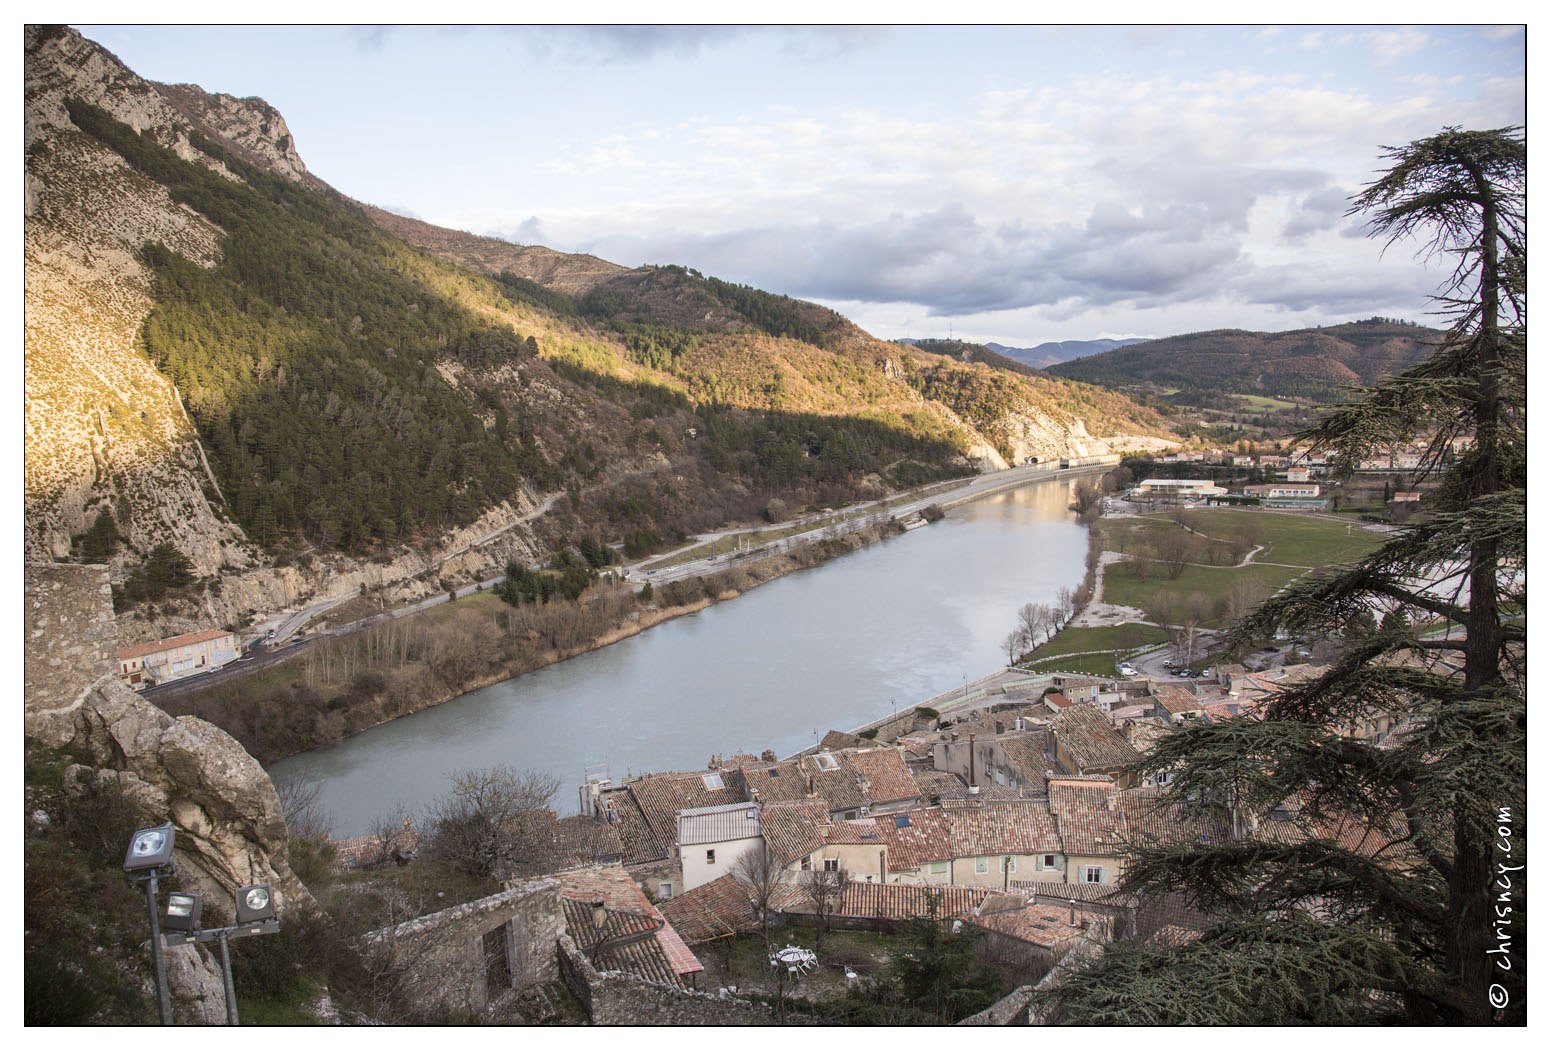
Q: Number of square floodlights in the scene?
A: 3